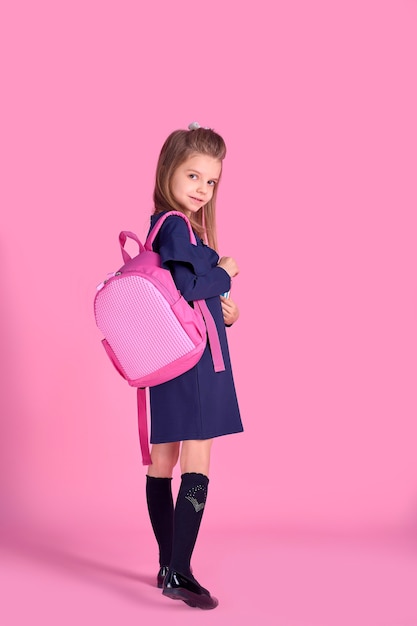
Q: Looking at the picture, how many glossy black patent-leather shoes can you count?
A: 2